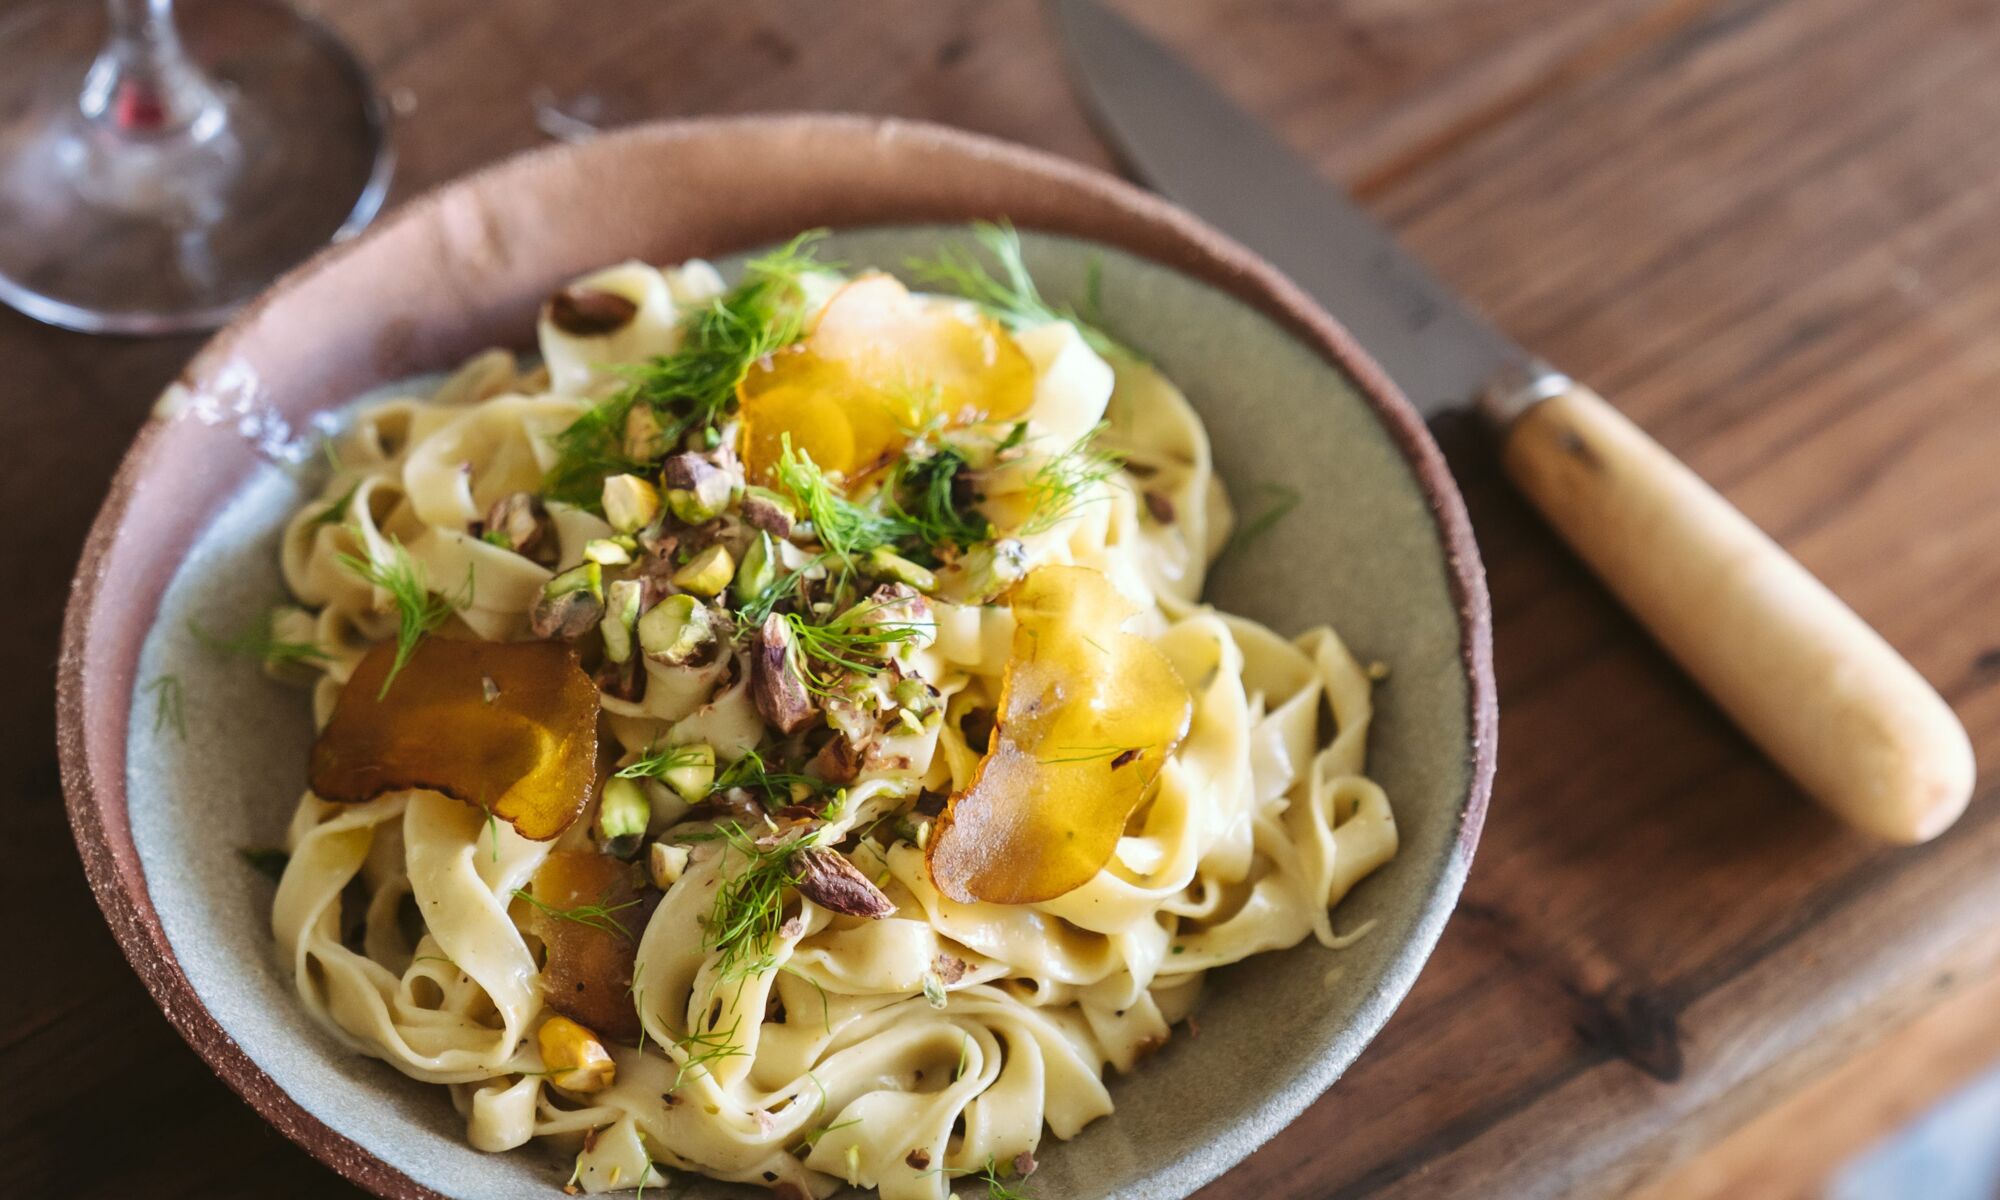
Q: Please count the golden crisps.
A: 4